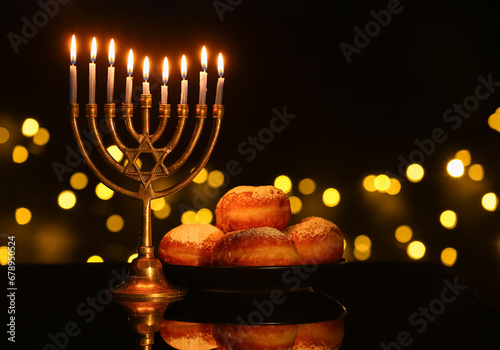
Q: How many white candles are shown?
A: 9